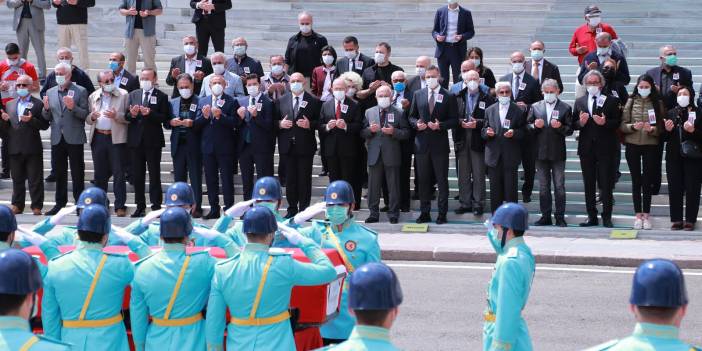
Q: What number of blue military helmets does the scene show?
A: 12